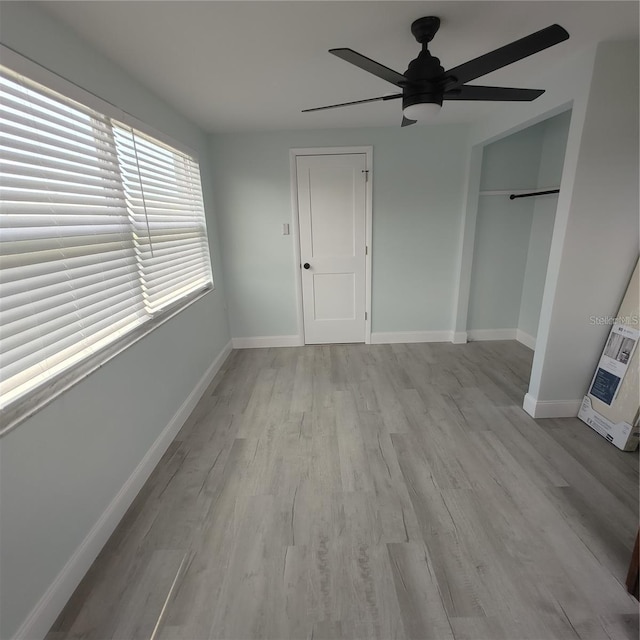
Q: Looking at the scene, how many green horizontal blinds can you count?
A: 0